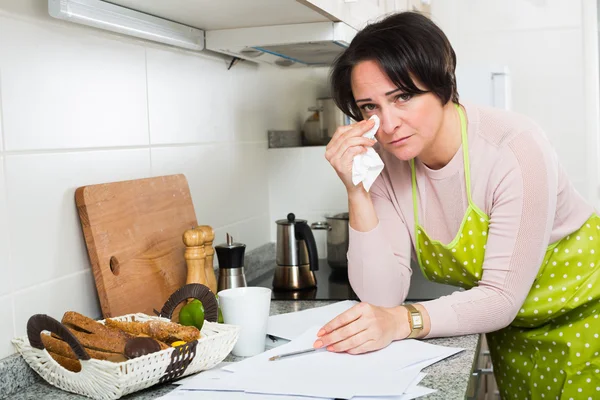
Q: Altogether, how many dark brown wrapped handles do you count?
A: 2